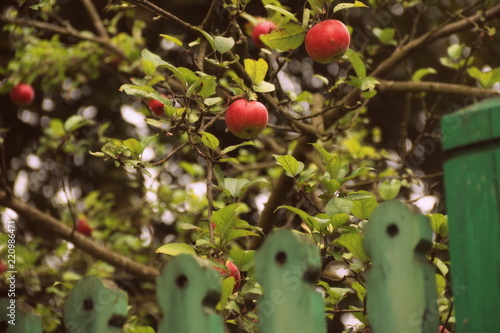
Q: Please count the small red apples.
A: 7